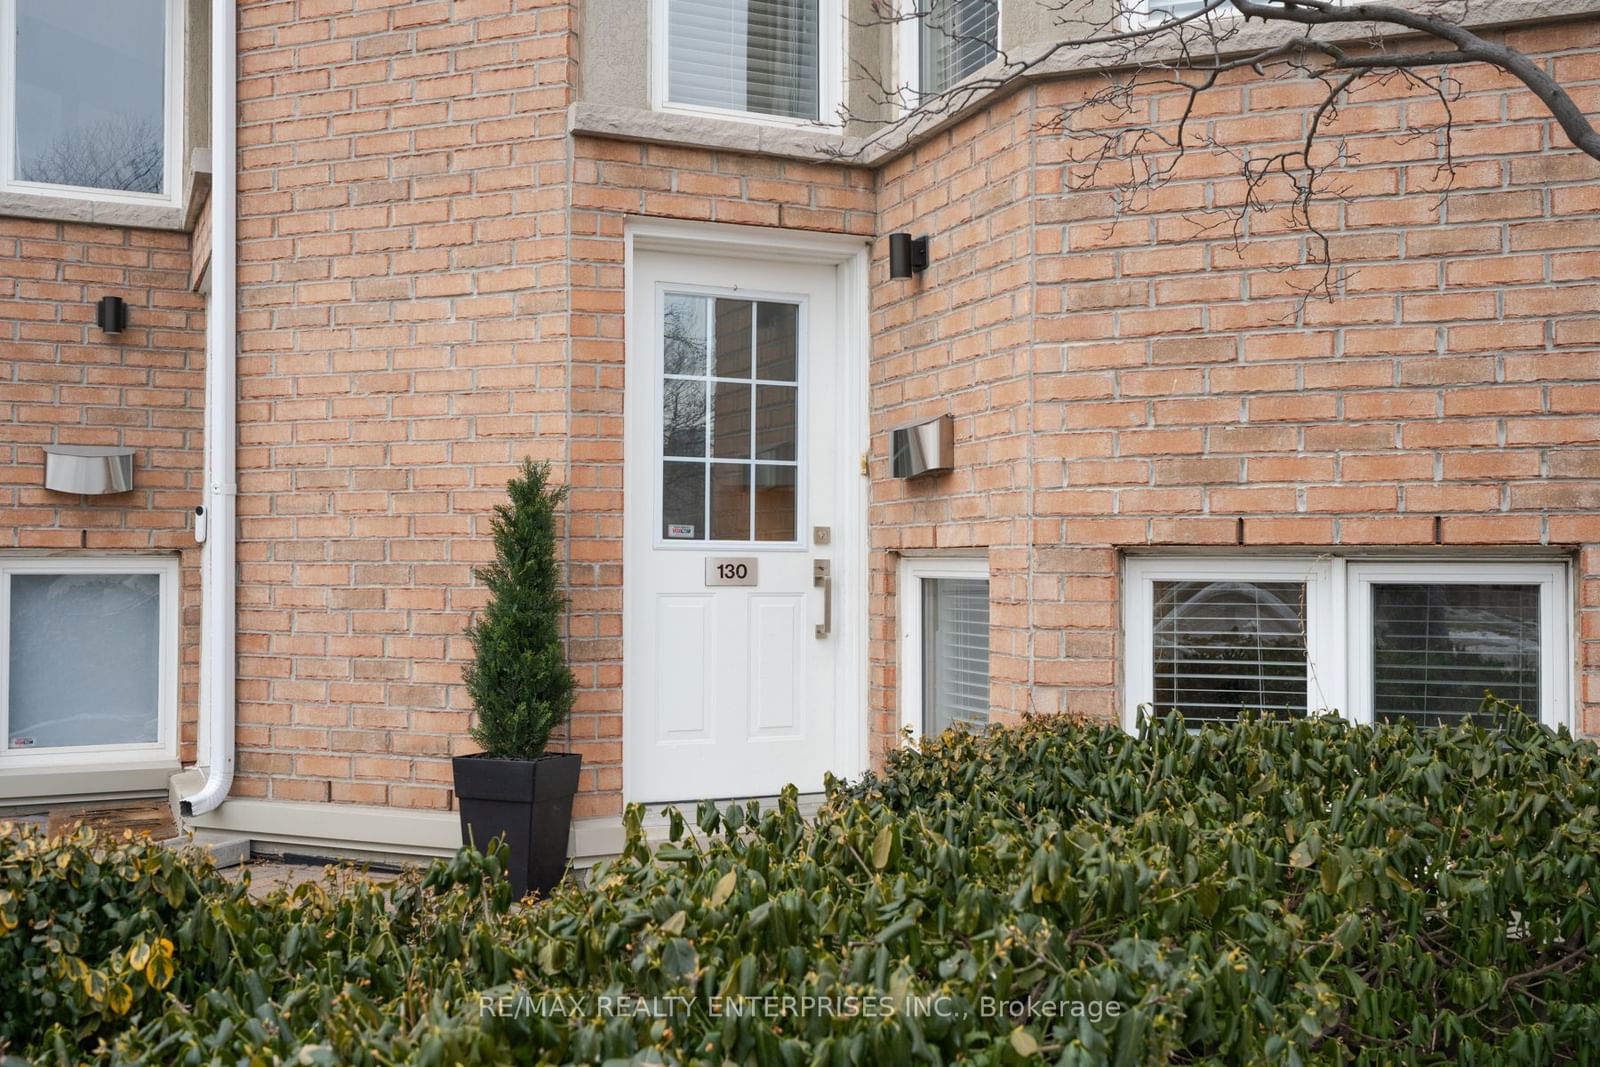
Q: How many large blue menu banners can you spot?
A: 0